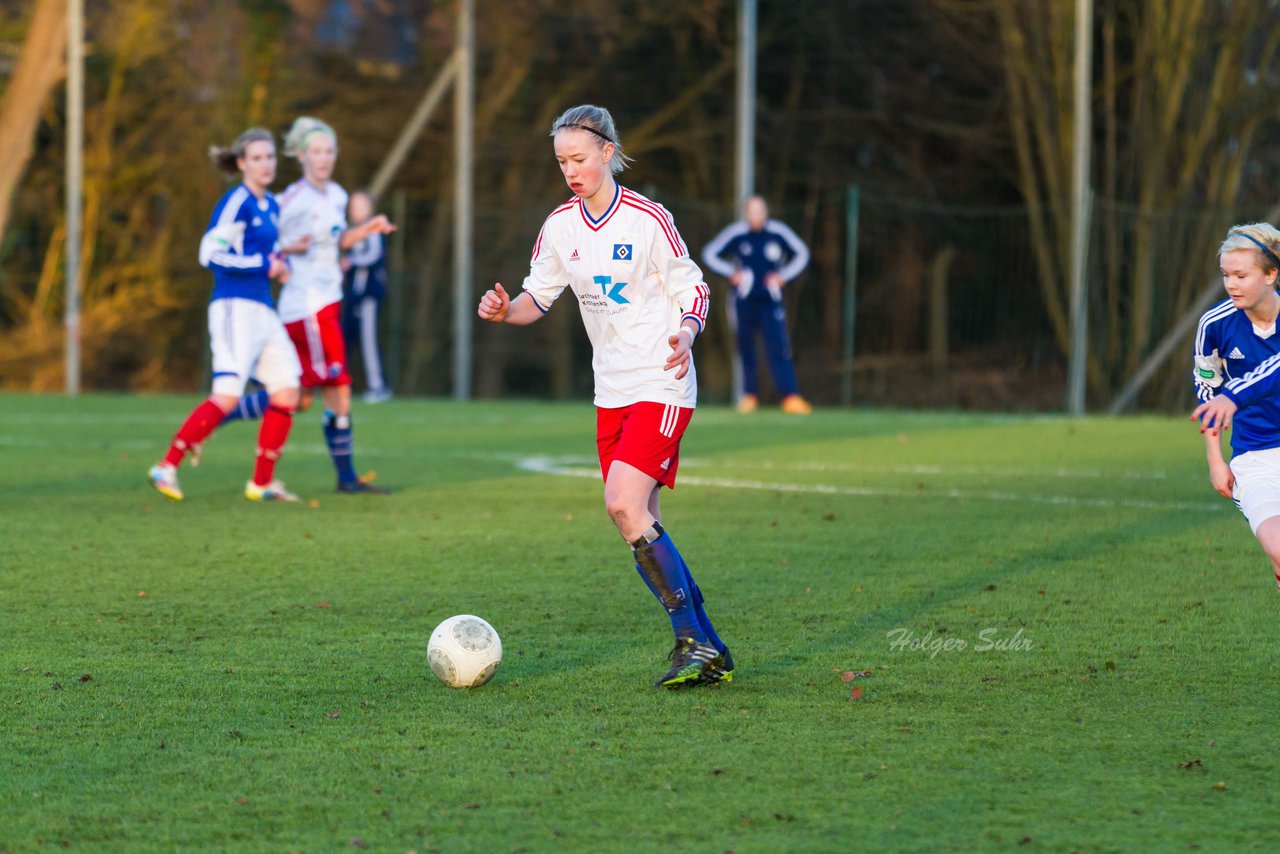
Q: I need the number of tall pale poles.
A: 4